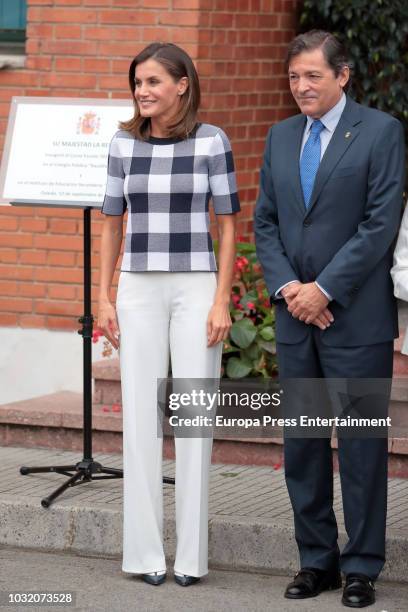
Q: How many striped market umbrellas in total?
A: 0